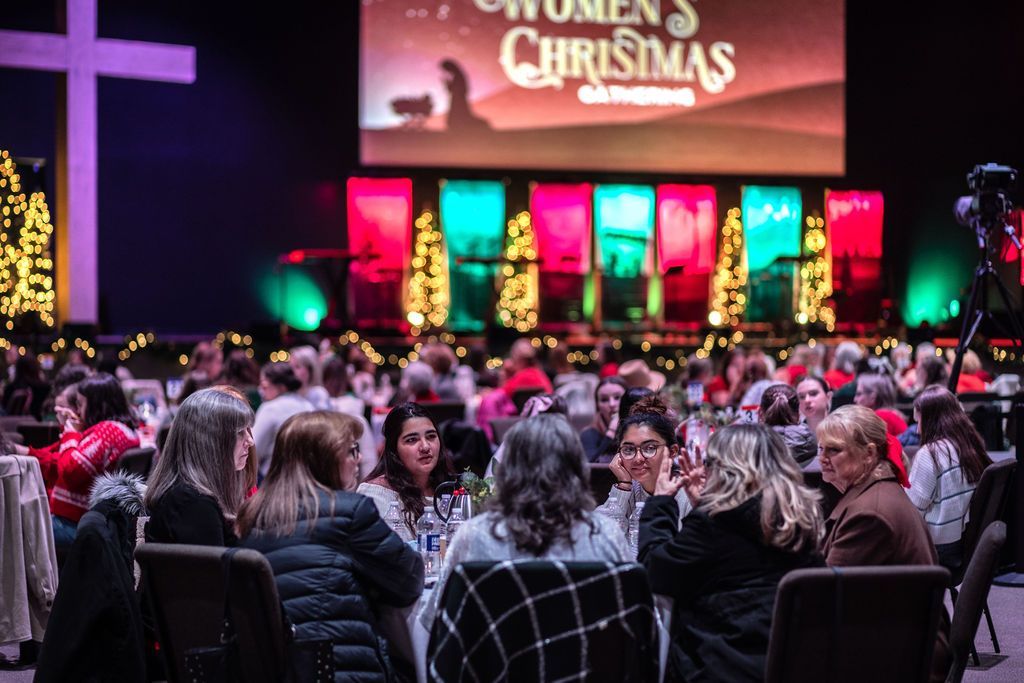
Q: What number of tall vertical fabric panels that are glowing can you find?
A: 7